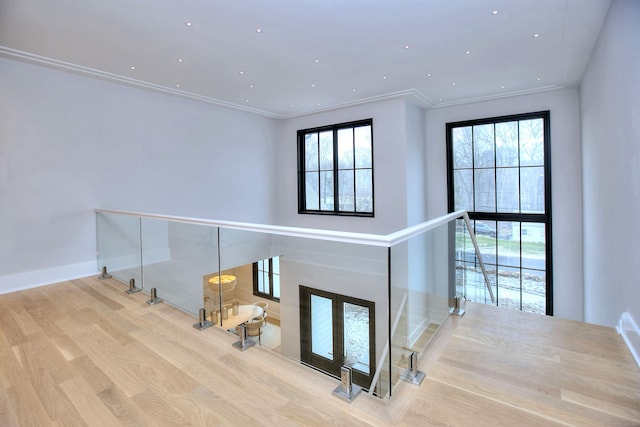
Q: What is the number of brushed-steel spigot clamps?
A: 8